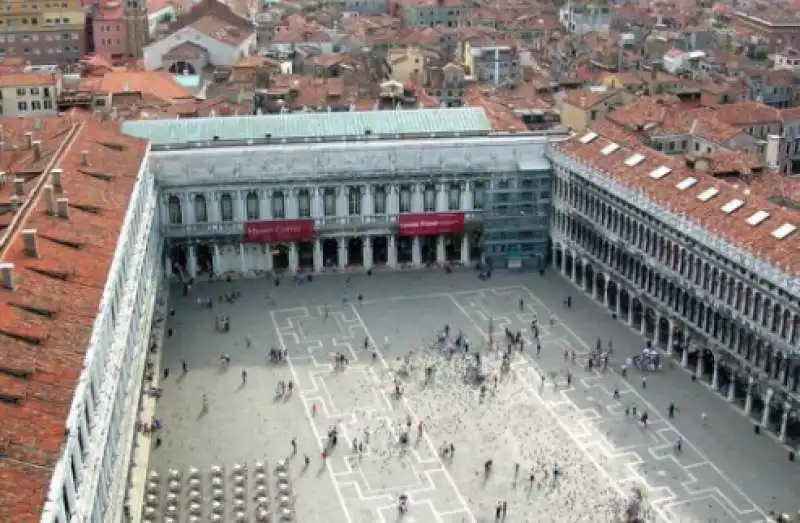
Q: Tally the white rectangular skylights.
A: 9